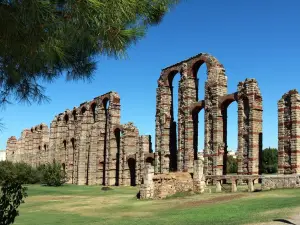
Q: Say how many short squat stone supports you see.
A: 3